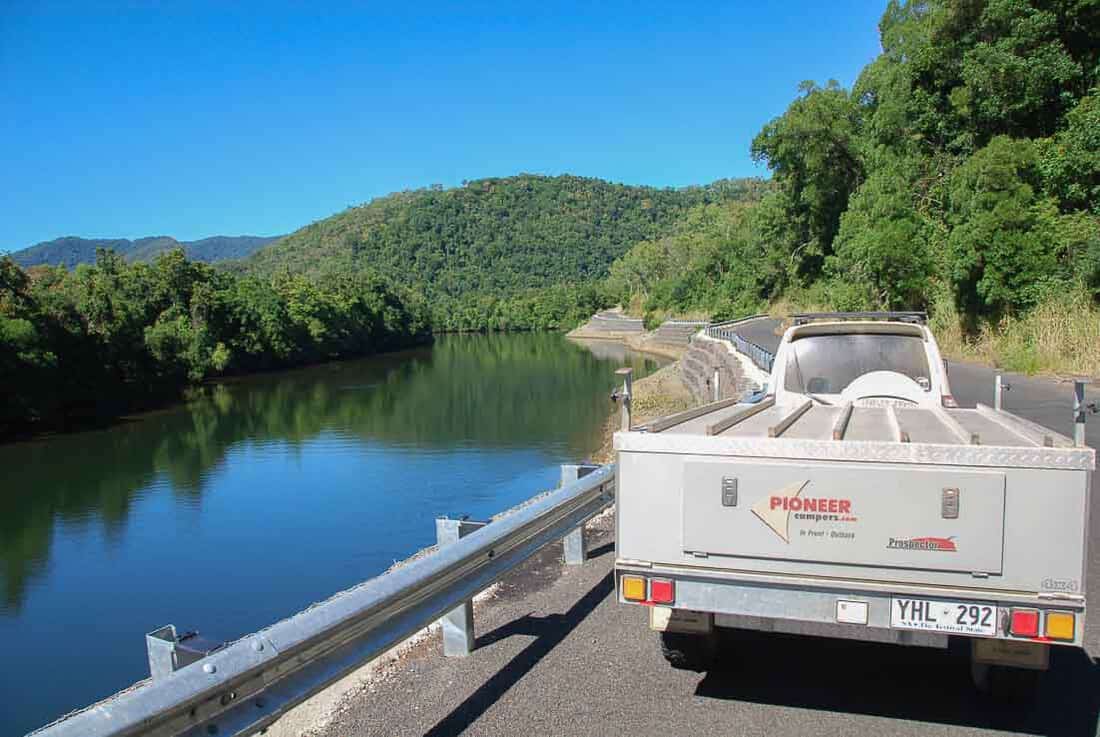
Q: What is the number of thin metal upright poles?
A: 4